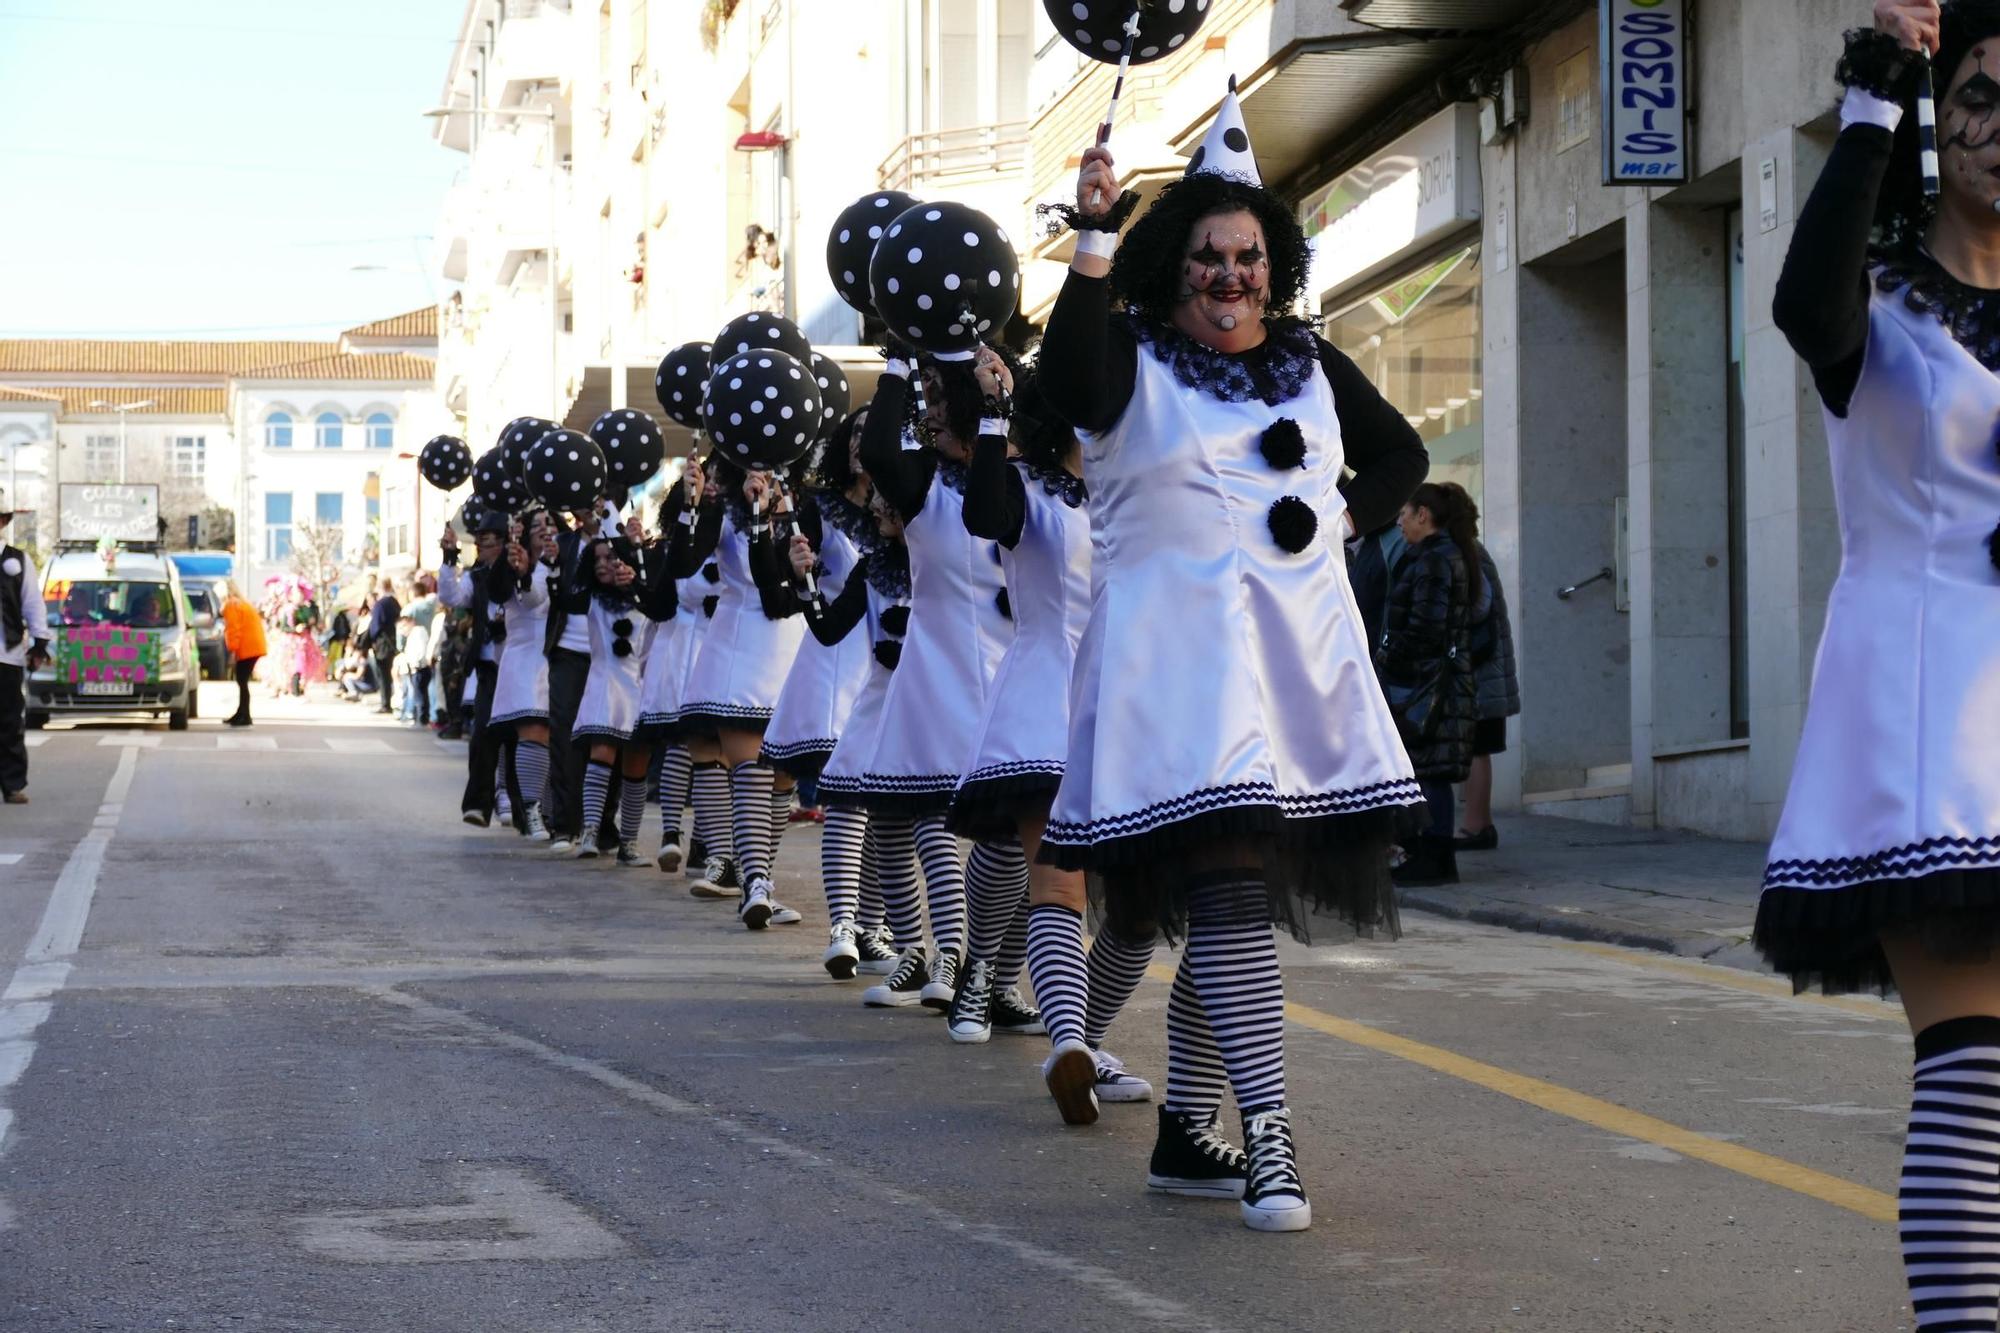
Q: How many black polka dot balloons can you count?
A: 14